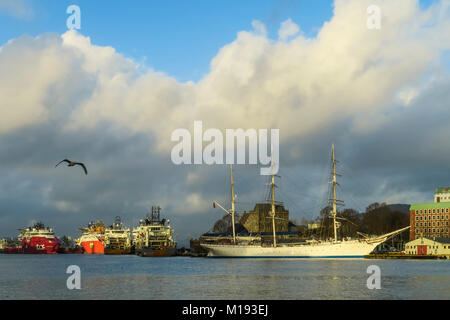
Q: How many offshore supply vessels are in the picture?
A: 4